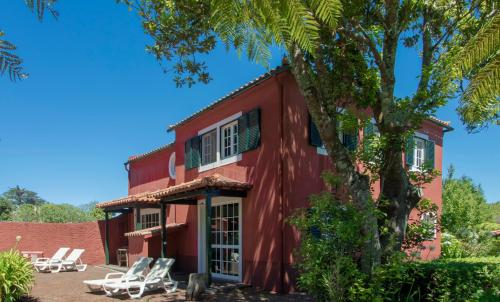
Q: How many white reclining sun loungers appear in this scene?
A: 4